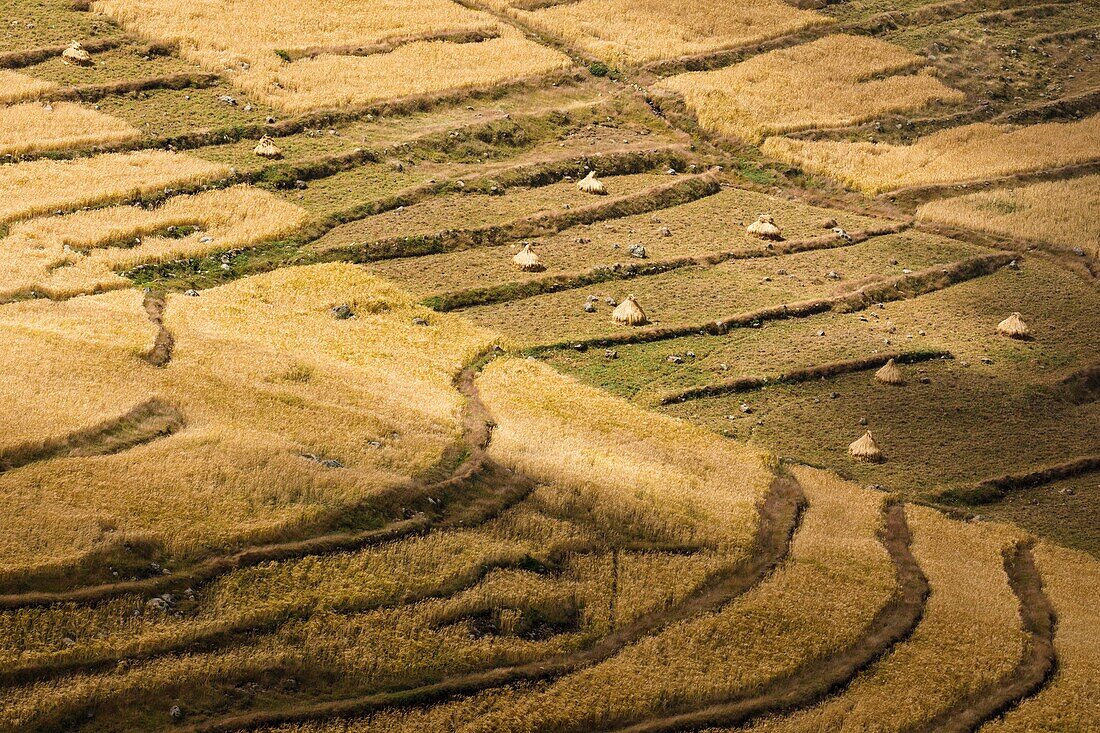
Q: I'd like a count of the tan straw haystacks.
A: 9